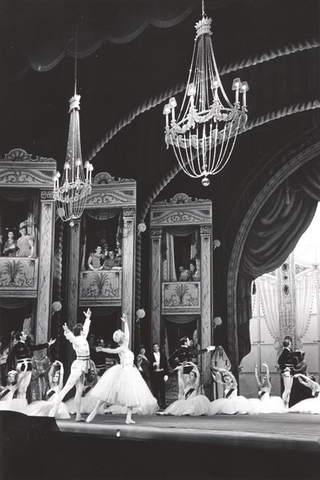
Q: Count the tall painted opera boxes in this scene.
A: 3